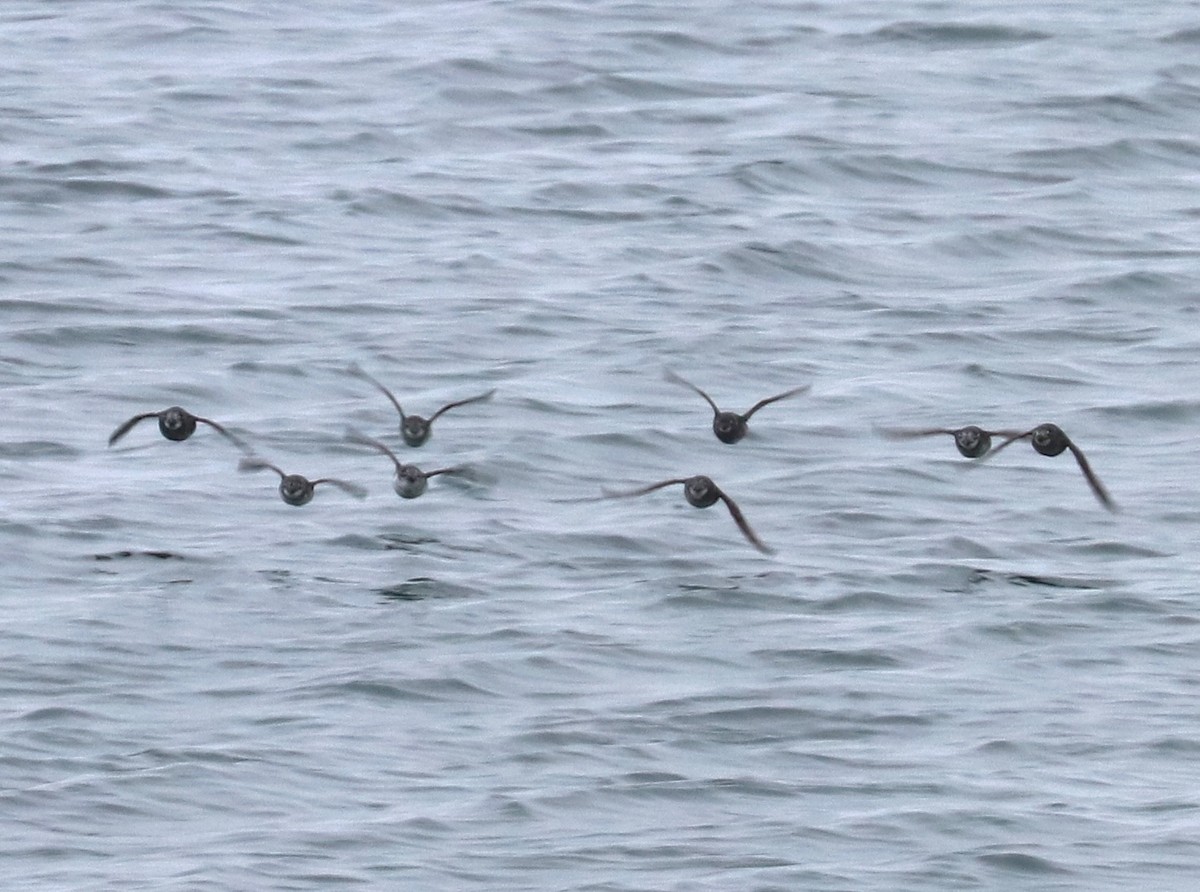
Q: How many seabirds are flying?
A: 8